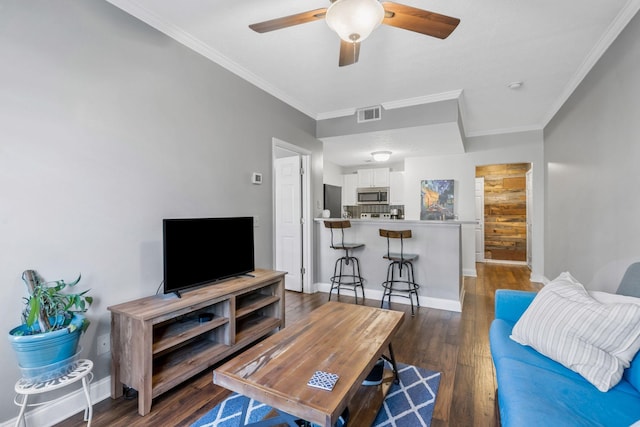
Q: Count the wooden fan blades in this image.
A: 3